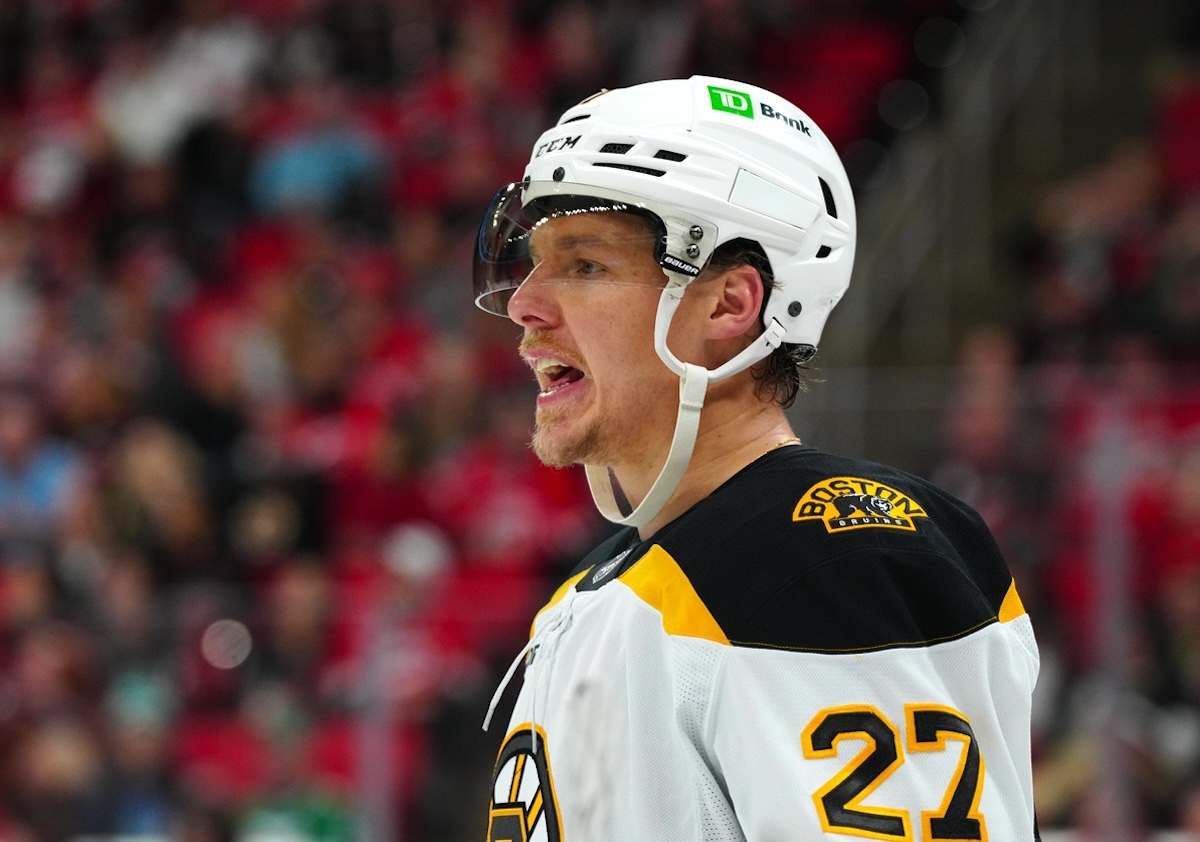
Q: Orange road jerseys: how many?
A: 0